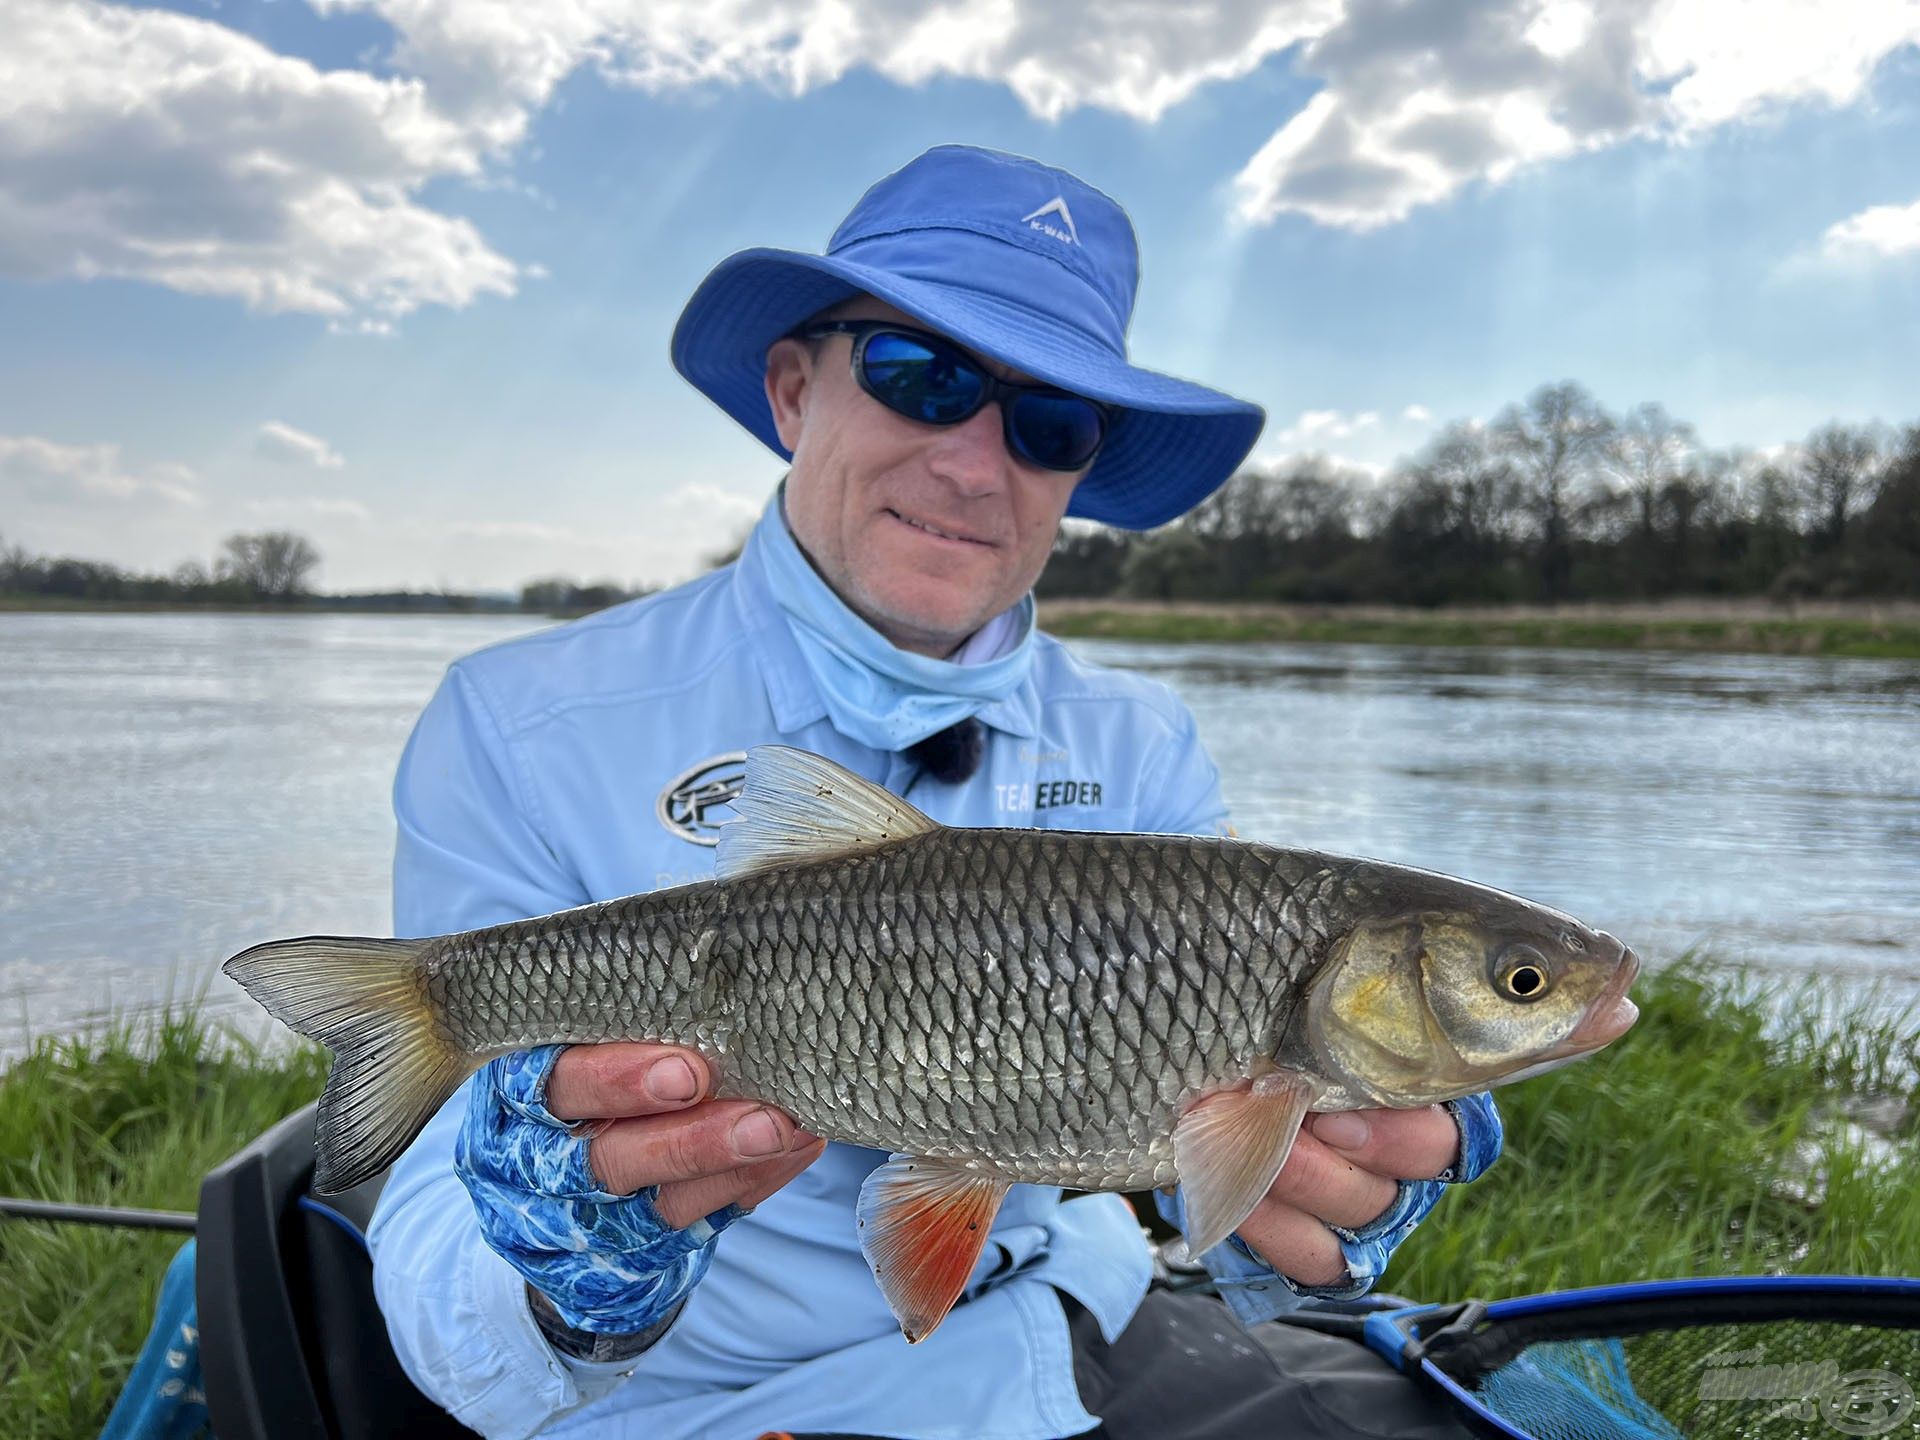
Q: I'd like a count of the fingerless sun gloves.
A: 2